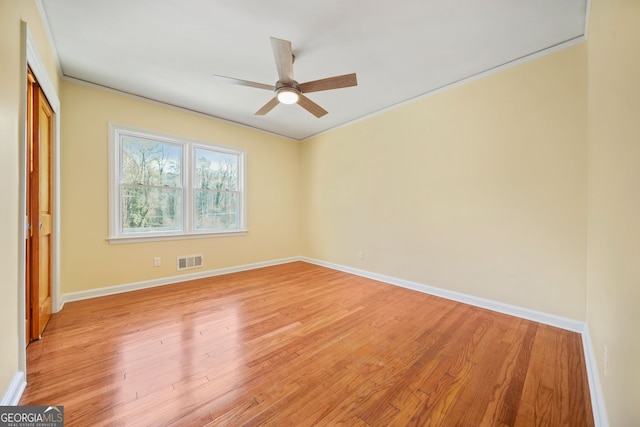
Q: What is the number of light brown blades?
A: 5